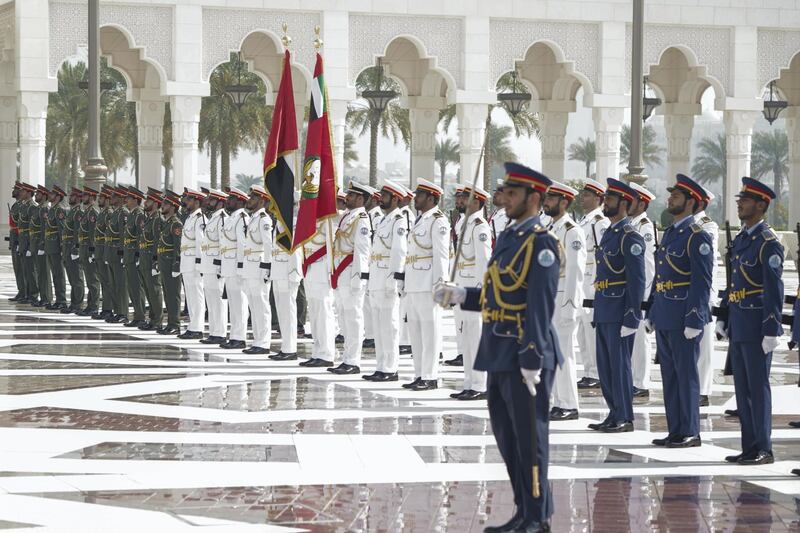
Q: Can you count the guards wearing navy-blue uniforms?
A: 4